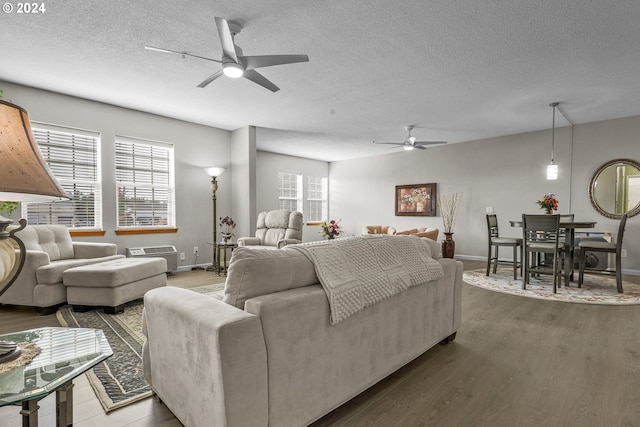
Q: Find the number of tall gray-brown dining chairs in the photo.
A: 4